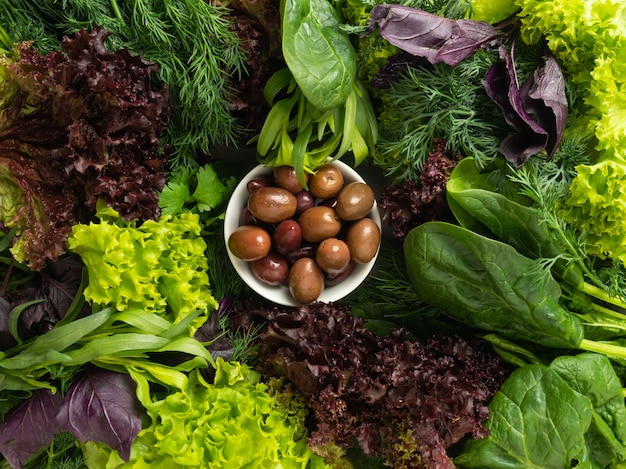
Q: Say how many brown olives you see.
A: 9